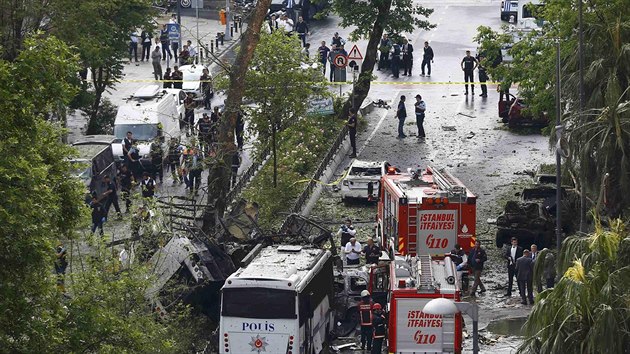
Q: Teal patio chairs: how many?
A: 0